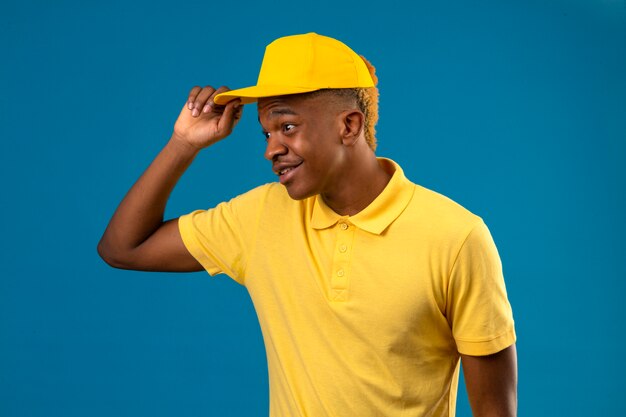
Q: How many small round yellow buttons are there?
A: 3